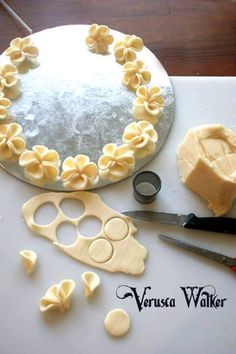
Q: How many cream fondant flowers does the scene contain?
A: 12